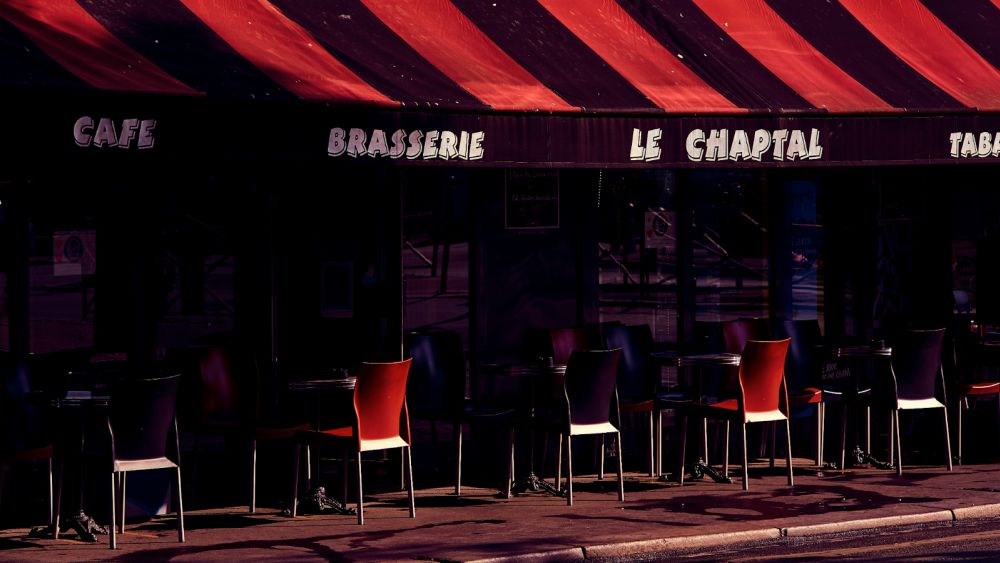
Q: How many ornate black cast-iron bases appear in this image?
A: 5